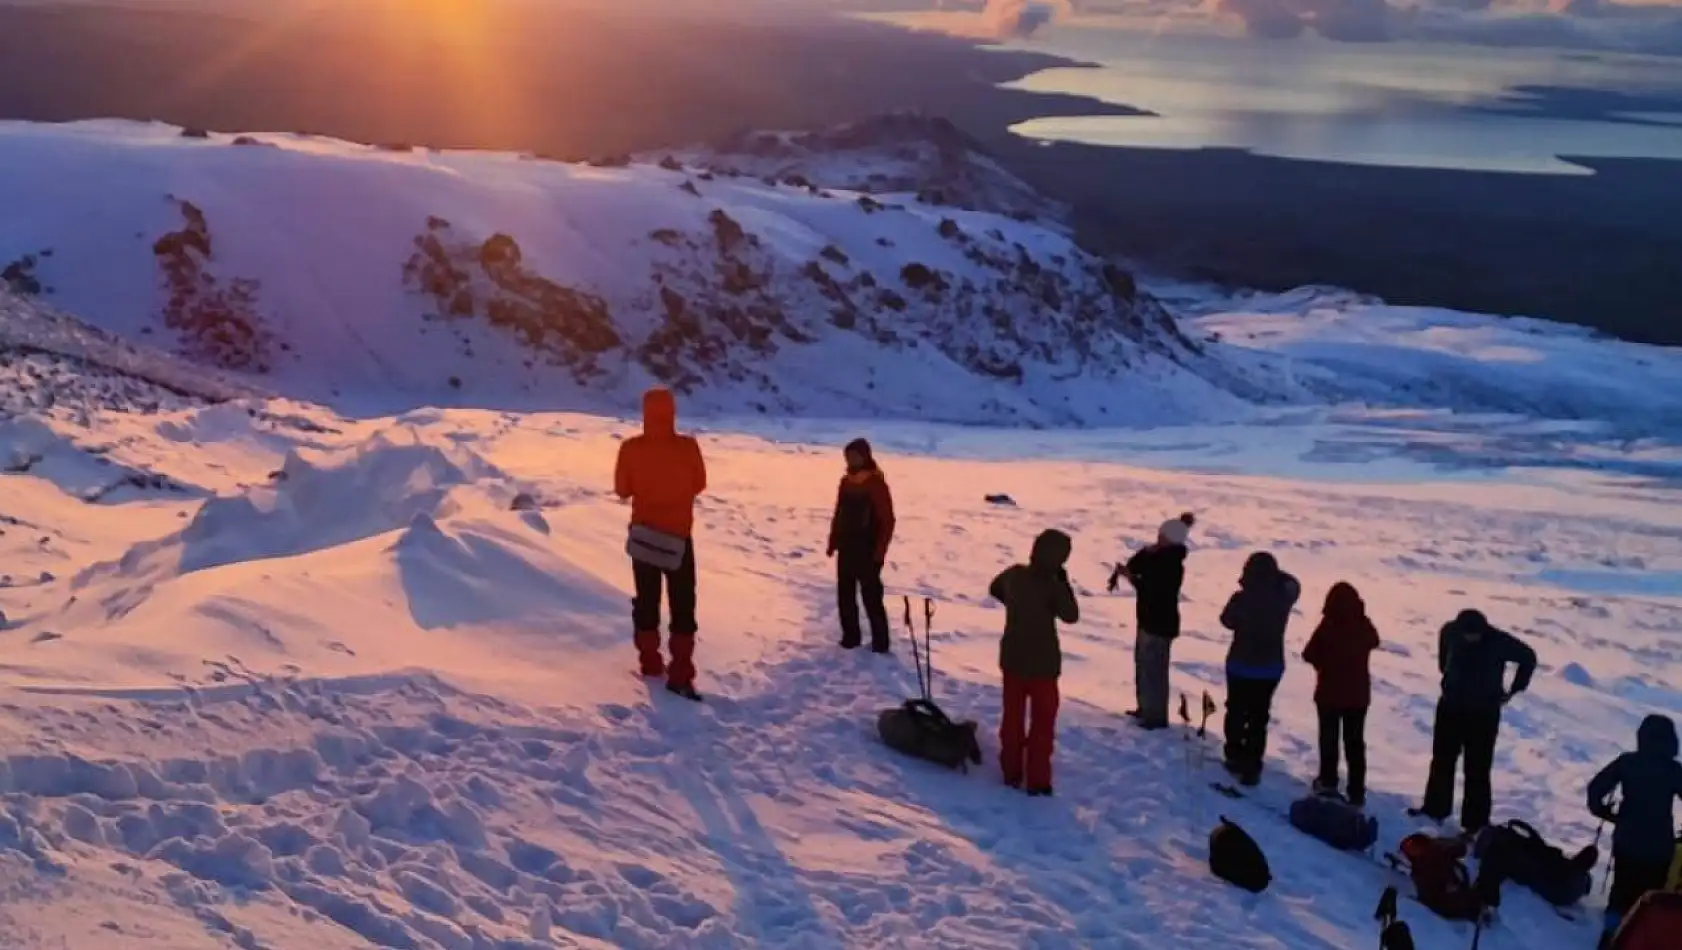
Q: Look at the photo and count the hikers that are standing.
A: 8